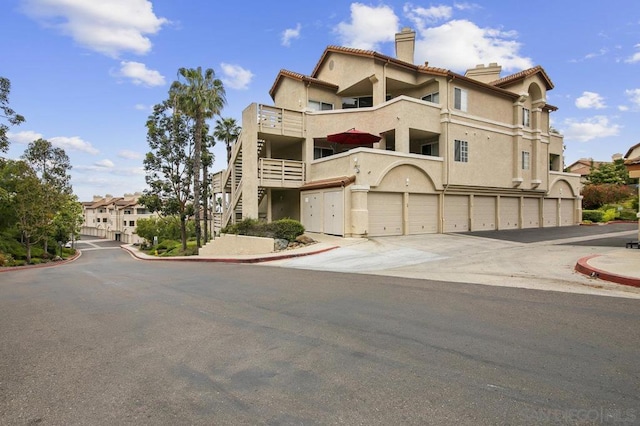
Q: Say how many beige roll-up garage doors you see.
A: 8